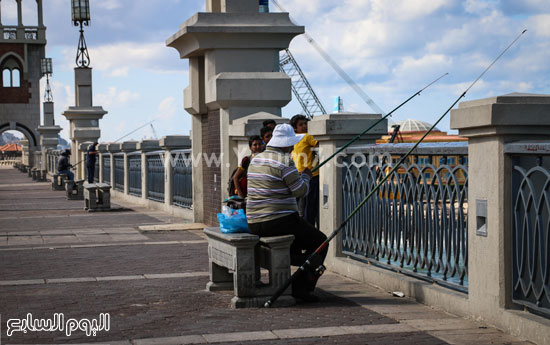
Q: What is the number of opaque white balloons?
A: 0